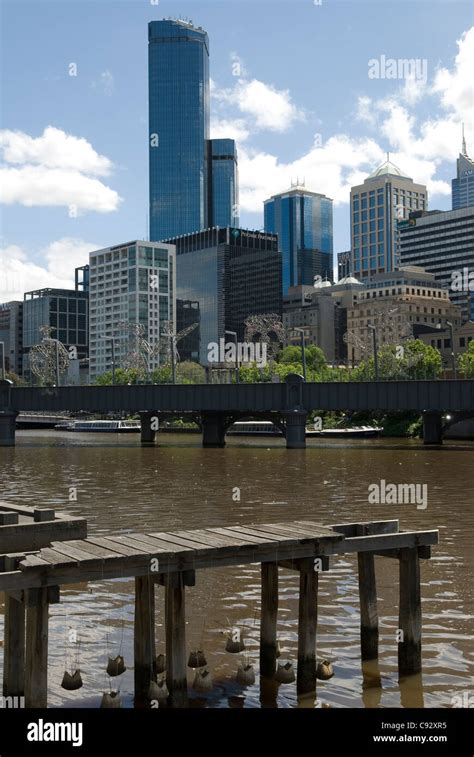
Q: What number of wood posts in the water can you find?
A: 8